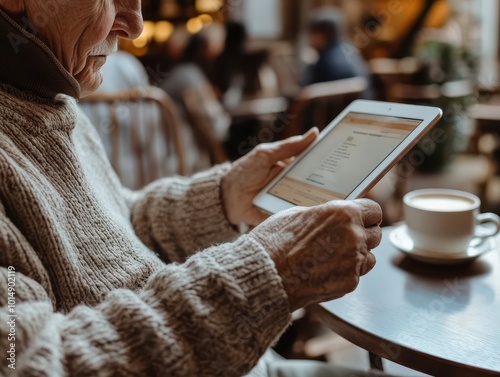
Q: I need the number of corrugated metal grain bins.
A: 0